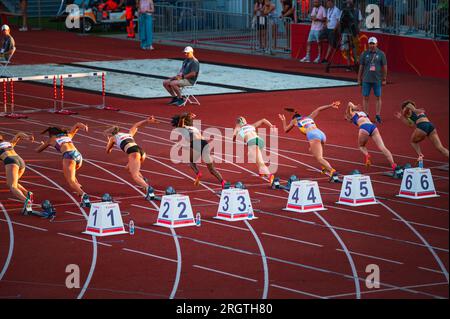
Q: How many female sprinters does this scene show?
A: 8